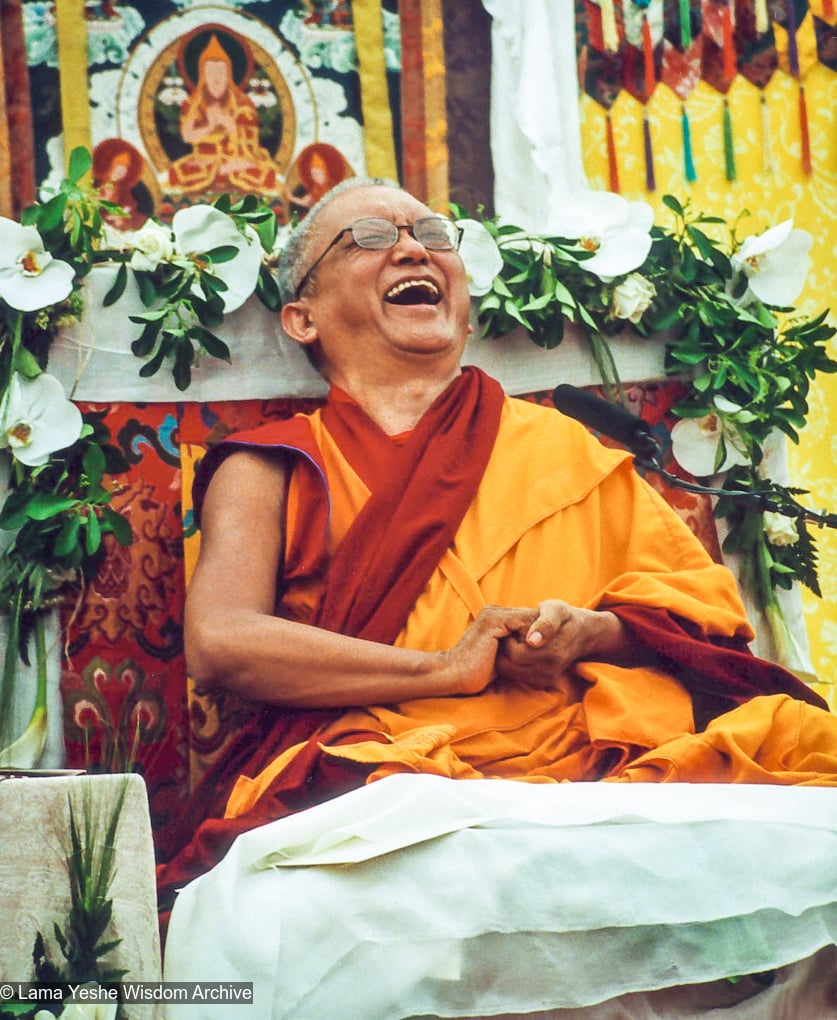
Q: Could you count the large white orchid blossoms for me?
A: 7